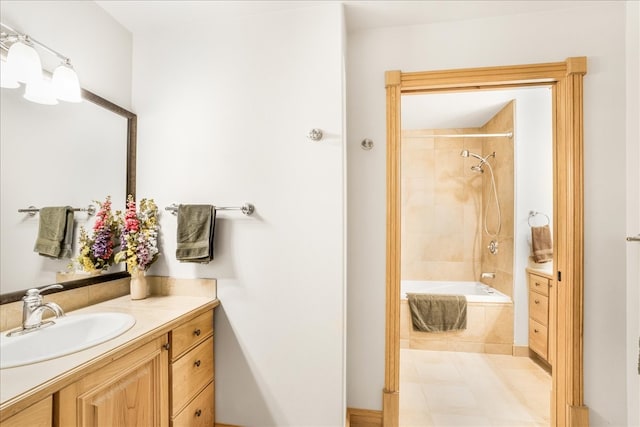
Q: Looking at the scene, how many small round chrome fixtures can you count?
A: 2